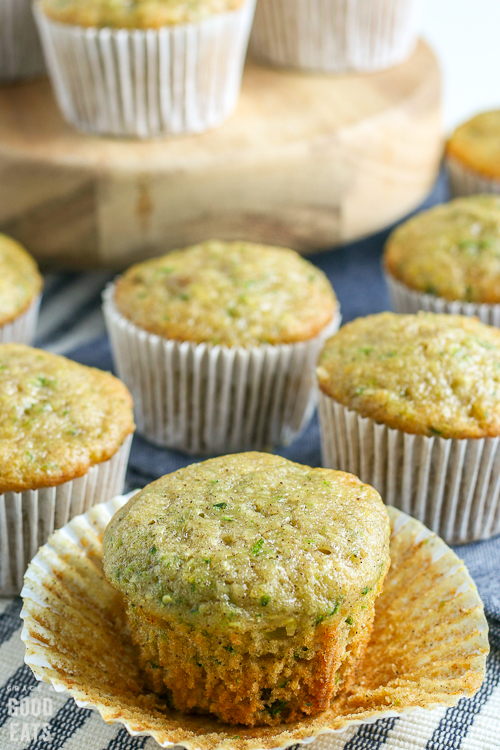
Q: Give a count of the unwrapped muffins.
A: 1